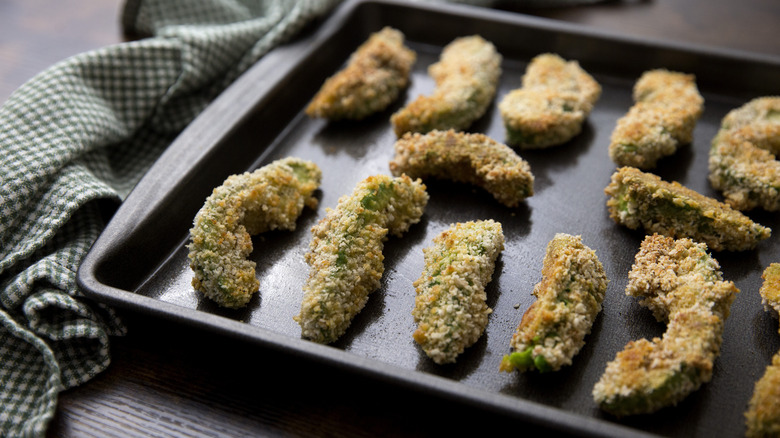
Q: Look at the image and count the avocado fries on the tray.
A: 14